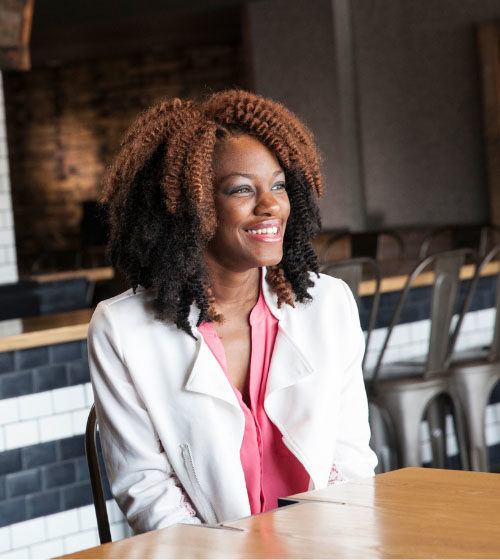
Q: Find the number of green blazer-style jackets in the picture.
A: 0